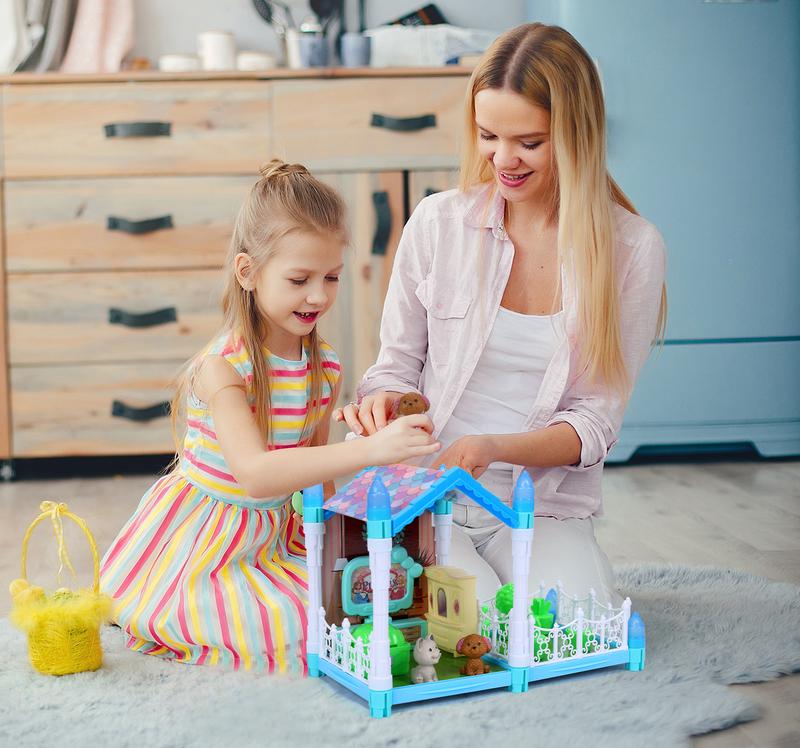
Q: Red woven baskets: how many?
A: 0